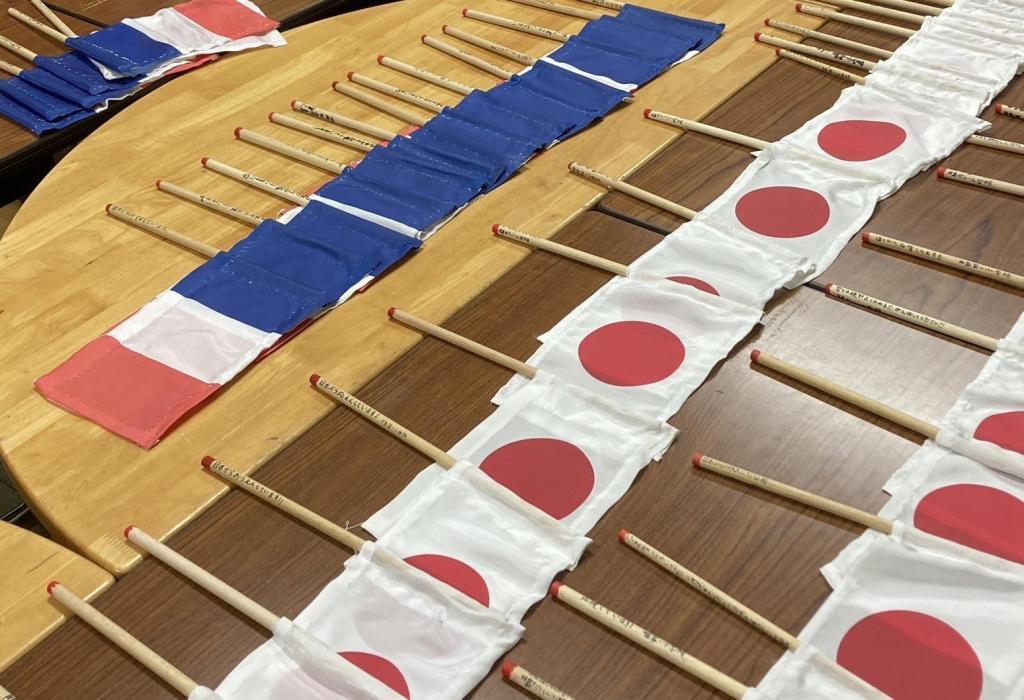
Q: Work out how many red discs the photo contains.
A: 10